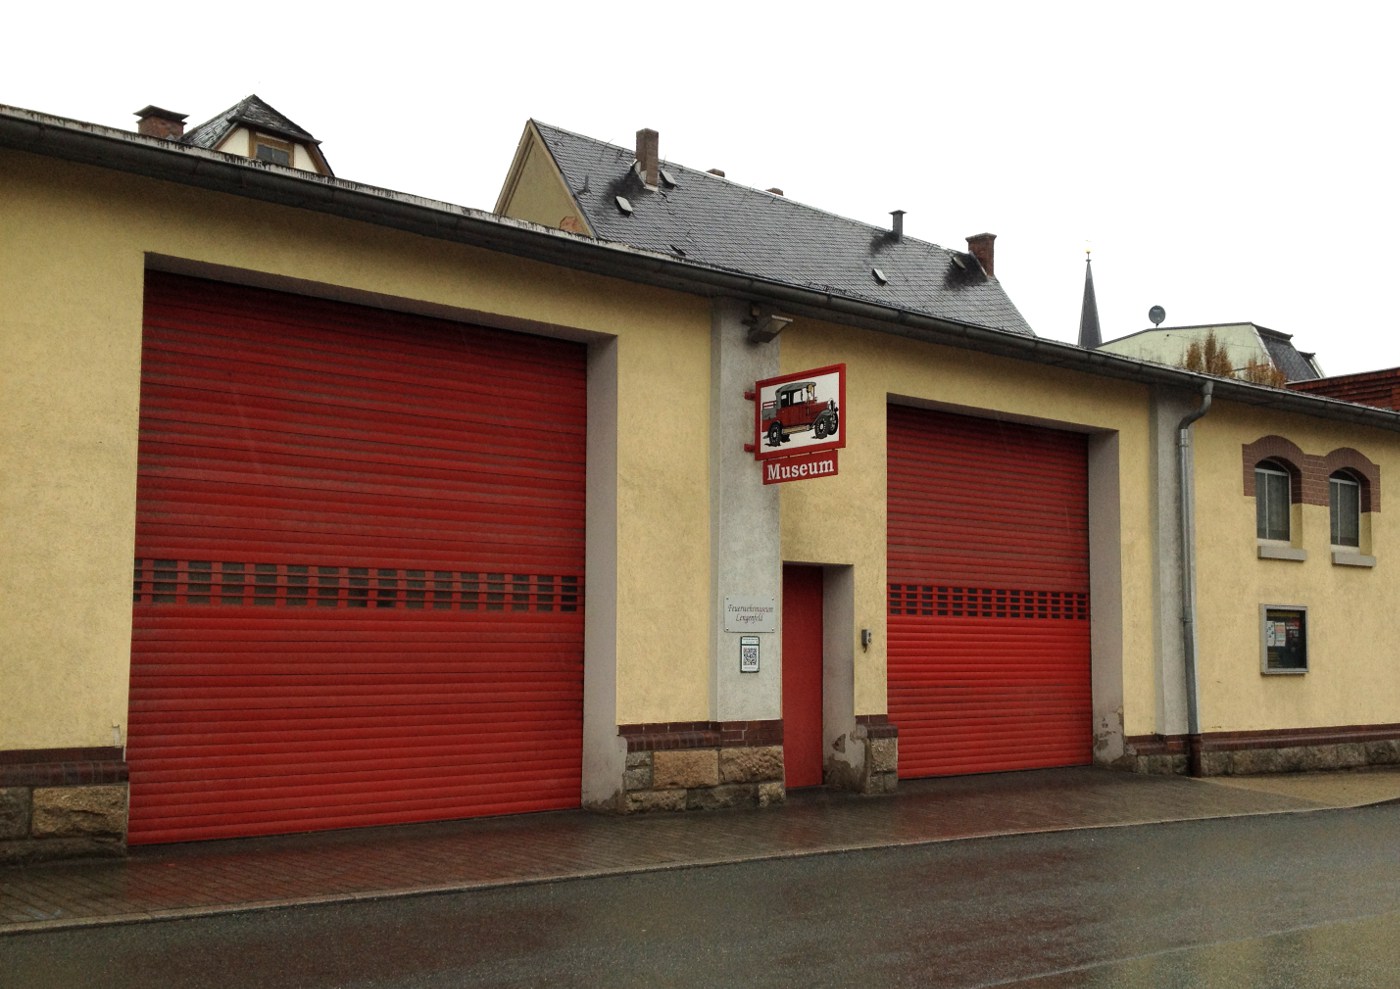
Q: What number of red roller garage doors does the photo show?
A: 2